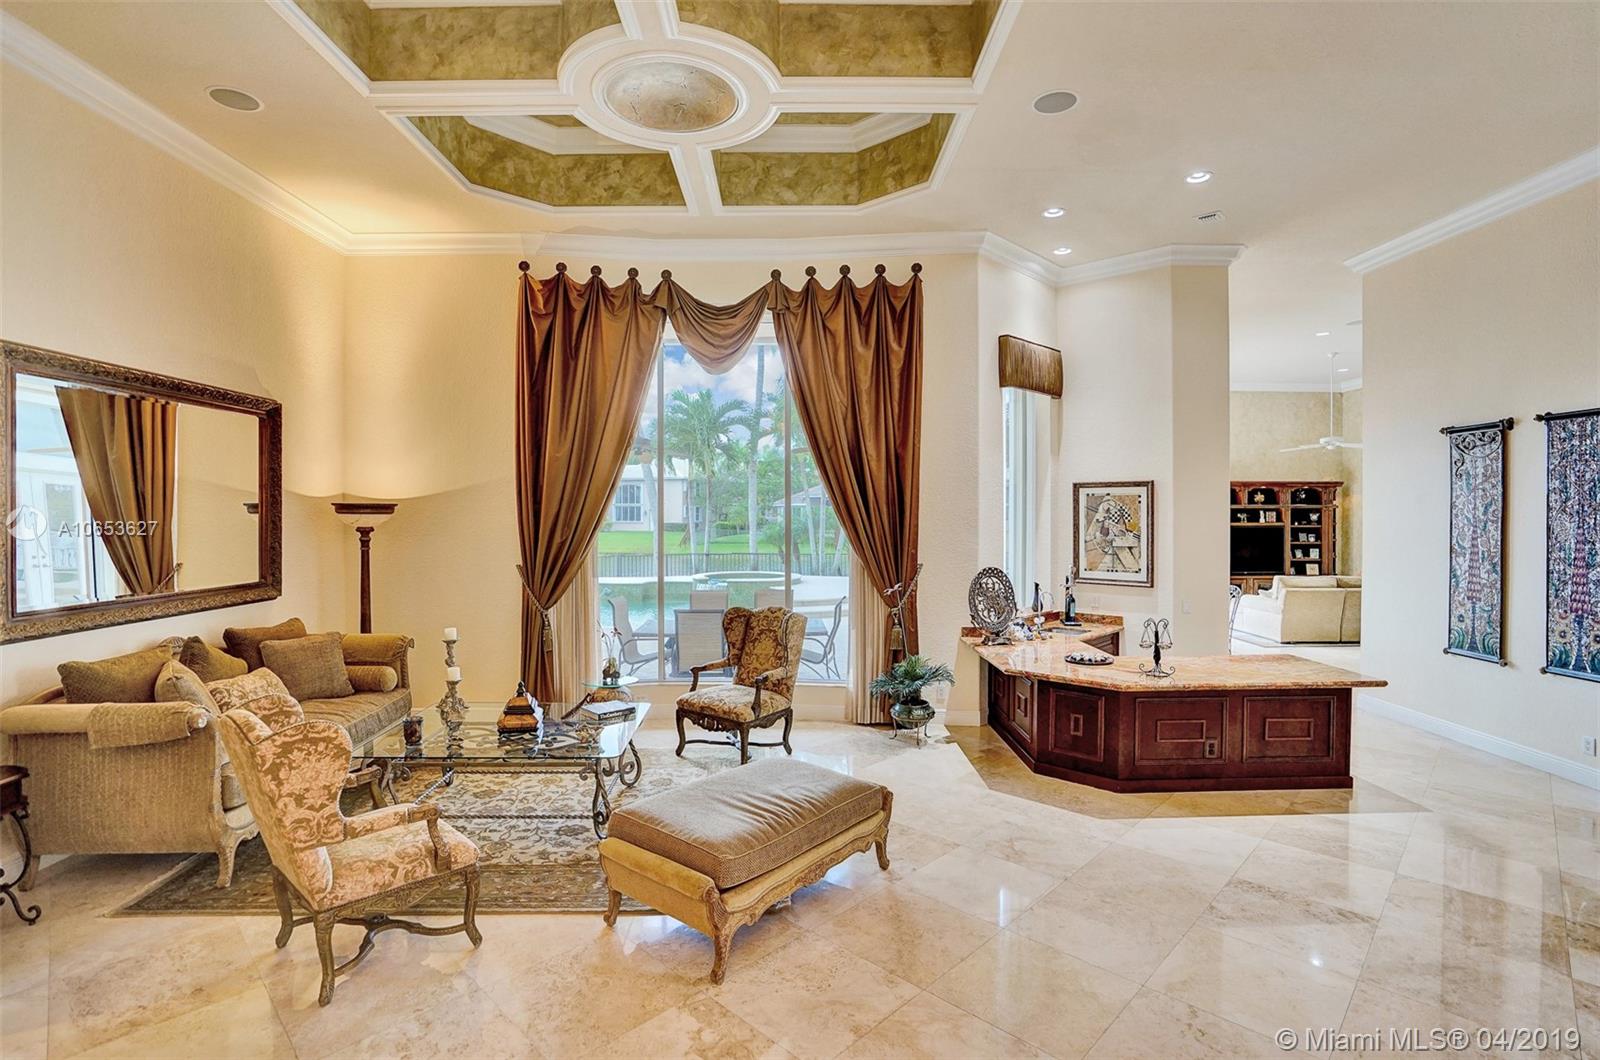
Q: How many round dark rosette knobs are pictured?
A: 10